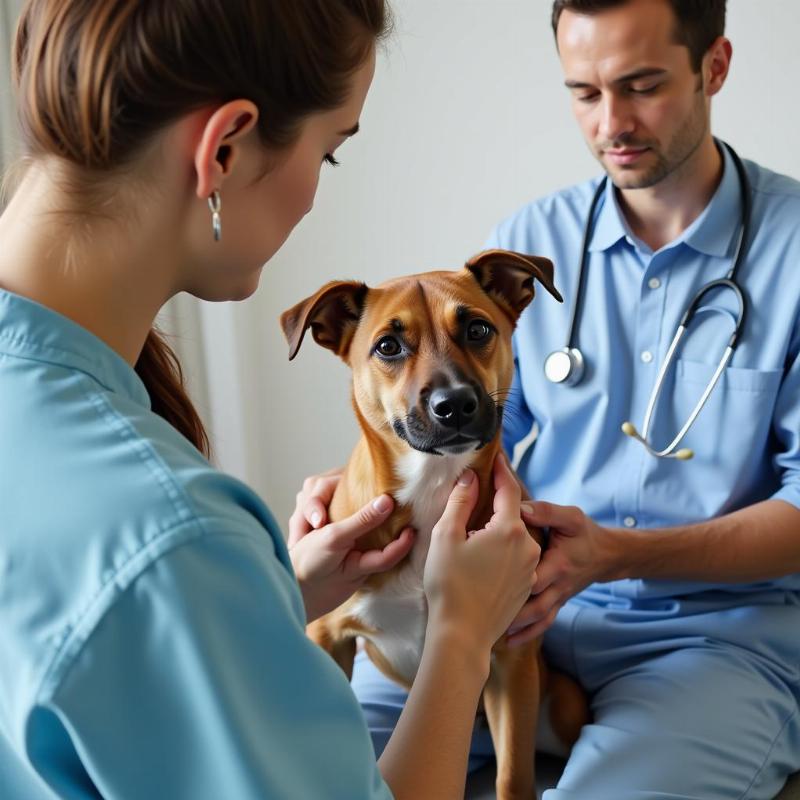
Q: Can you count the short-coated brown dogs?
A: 1